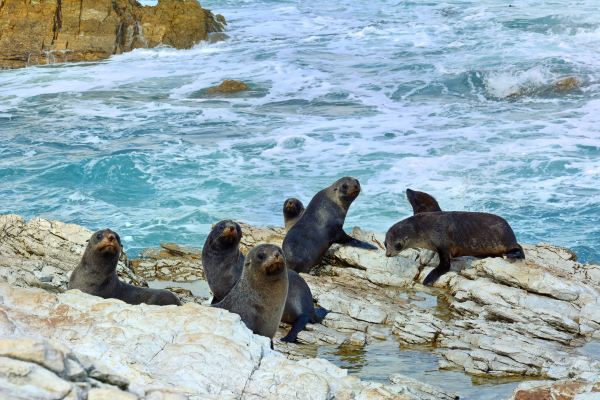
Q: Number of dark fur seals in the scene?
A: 7